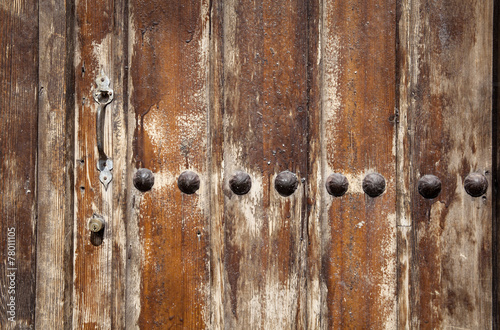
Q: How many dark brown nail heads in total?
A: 8